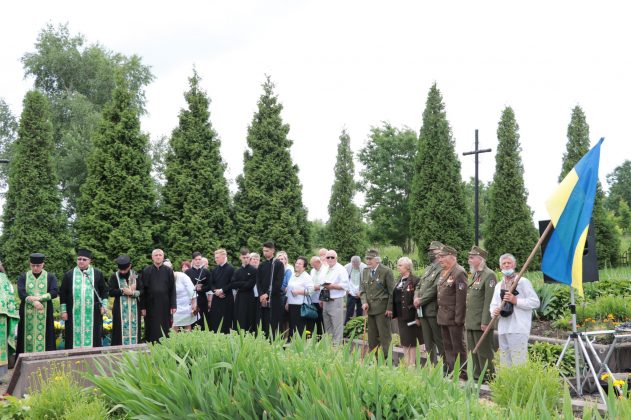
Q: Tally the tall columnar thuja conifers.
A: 8